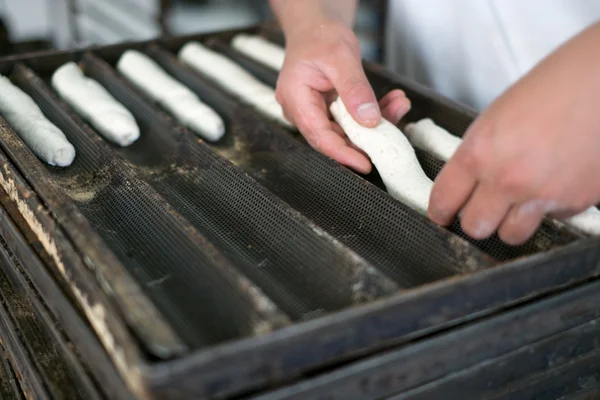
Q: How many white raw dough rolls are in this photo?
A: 7